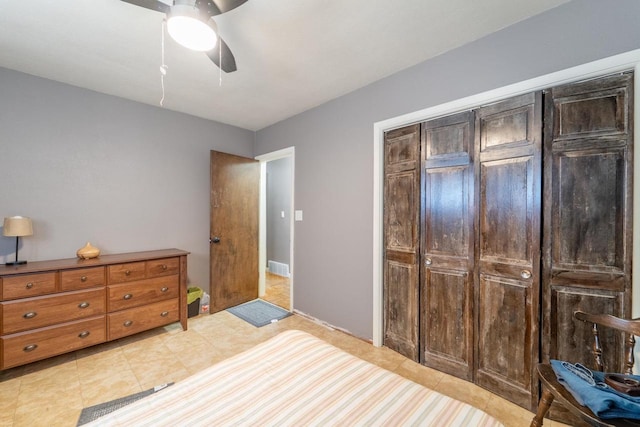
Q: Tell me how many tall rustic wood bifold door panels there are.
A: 4